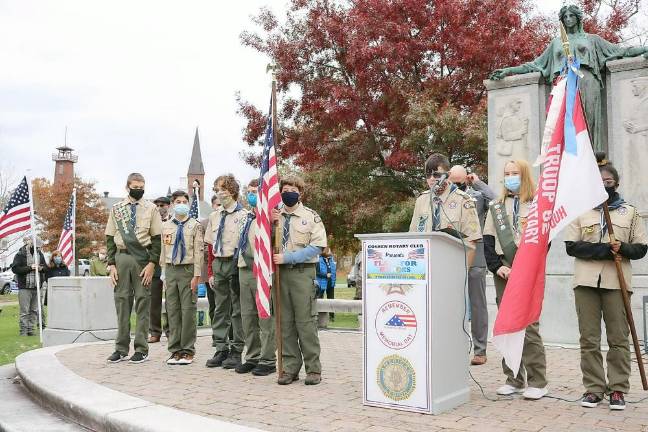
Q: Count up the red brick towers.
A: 2